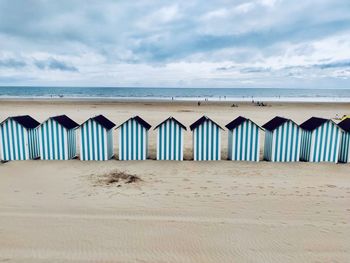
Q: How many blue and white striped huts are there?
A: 10